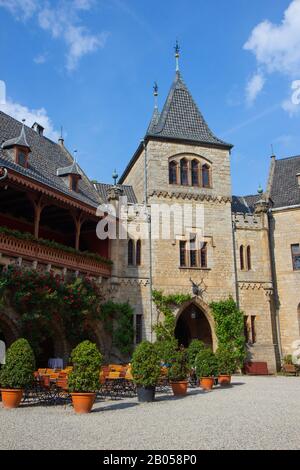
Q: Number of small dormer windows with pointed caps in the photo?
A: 2